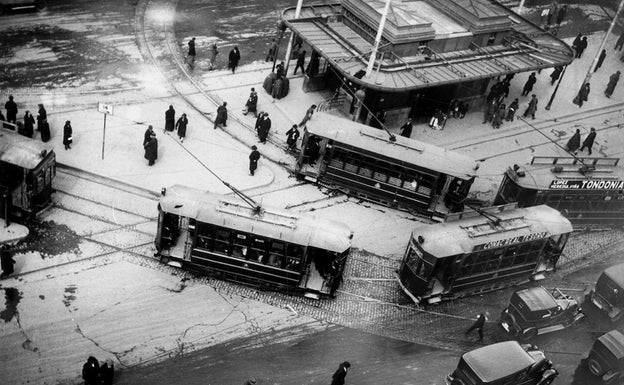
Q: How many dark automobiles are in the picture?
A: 4